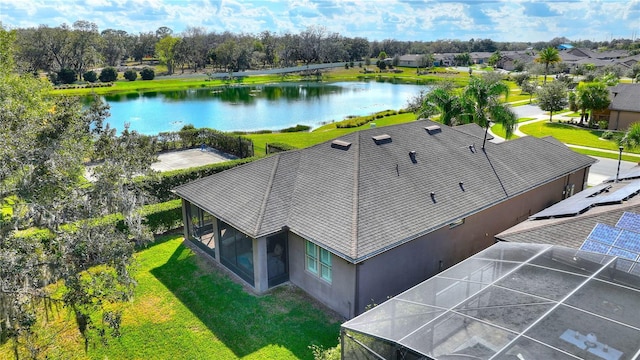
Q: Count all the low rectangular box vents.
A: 3